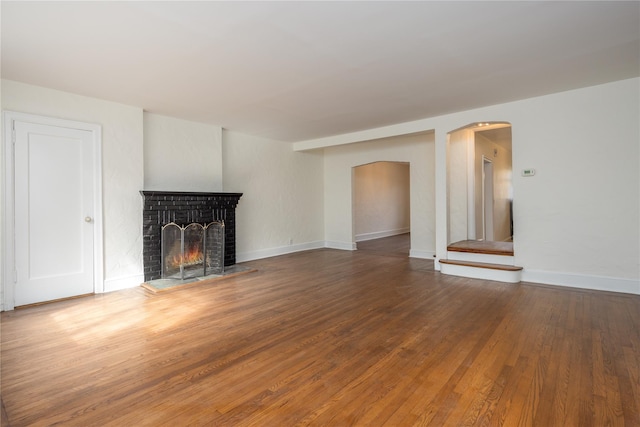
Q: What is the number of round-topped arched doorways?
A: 2